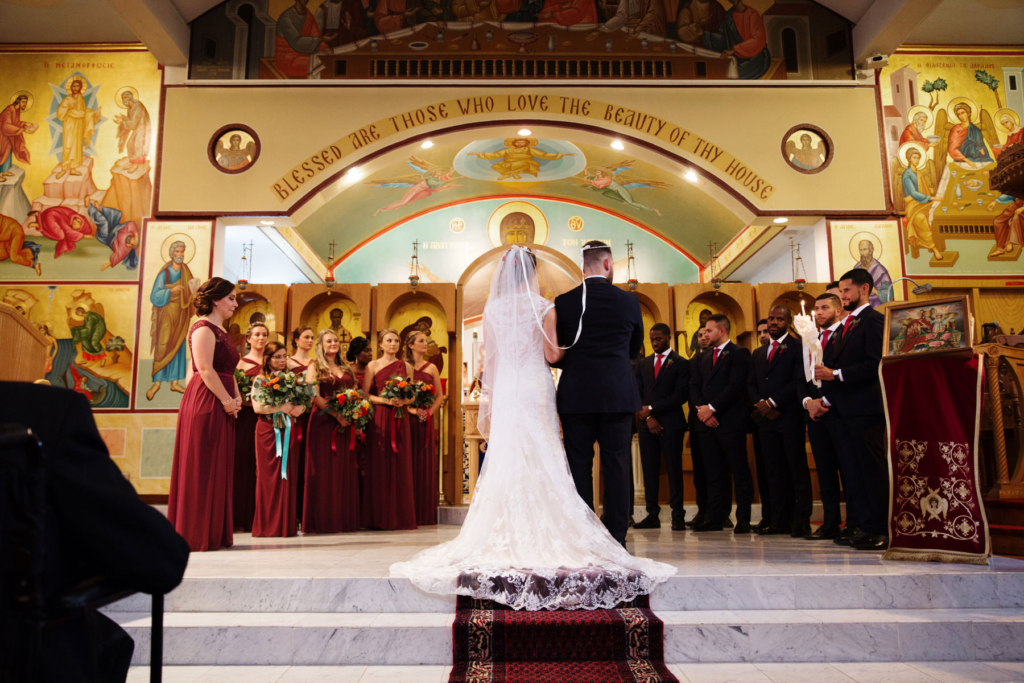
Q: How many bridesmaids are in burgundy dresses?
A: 8